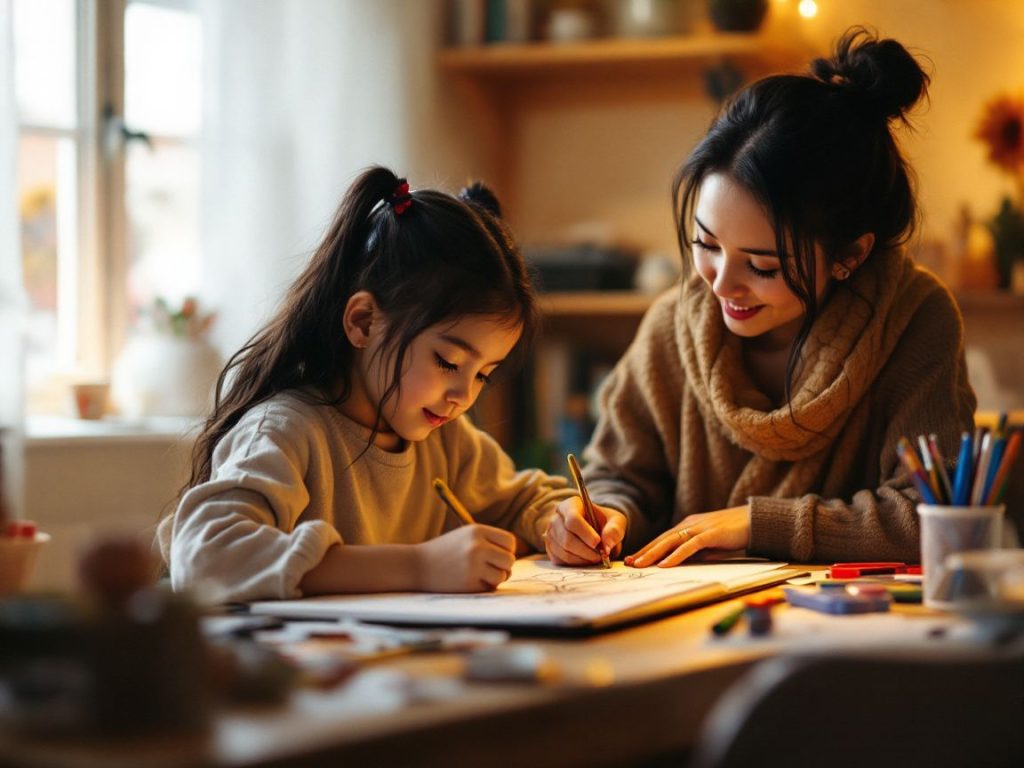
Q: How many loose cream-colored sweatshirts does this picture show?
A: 1